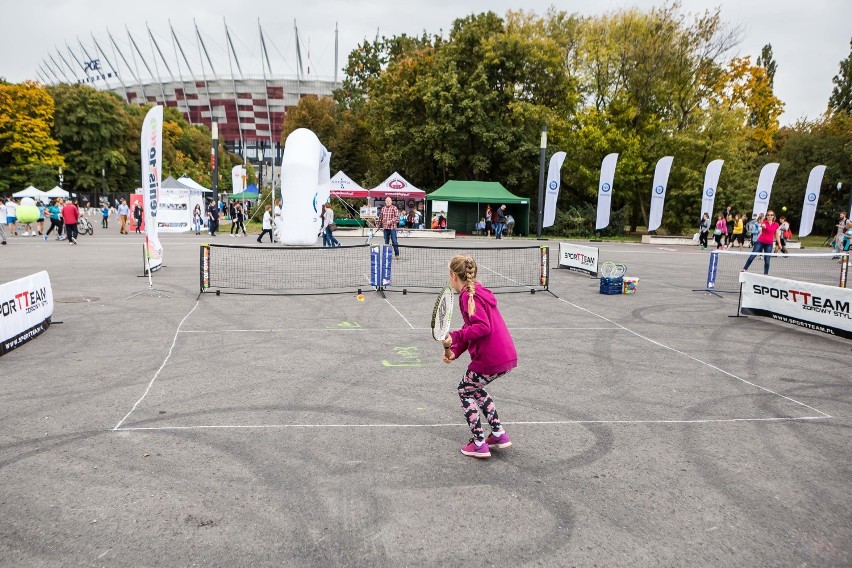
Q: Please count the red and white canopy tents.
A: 2